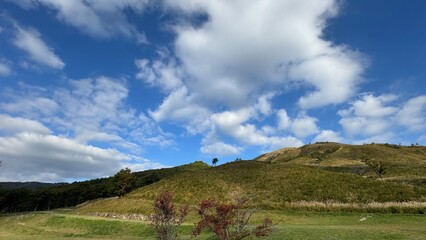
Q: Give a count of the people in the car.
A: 0